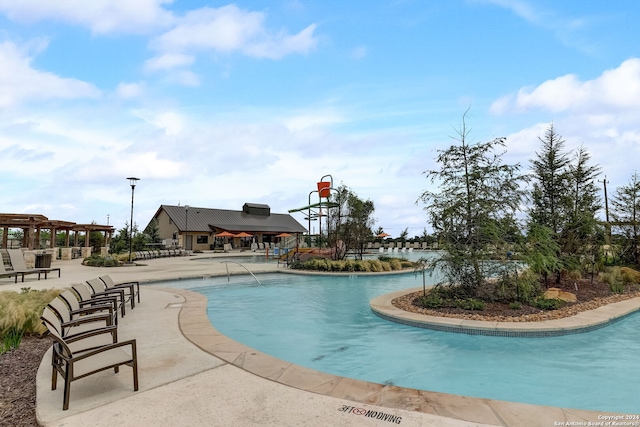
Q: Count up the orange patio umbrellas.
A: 4